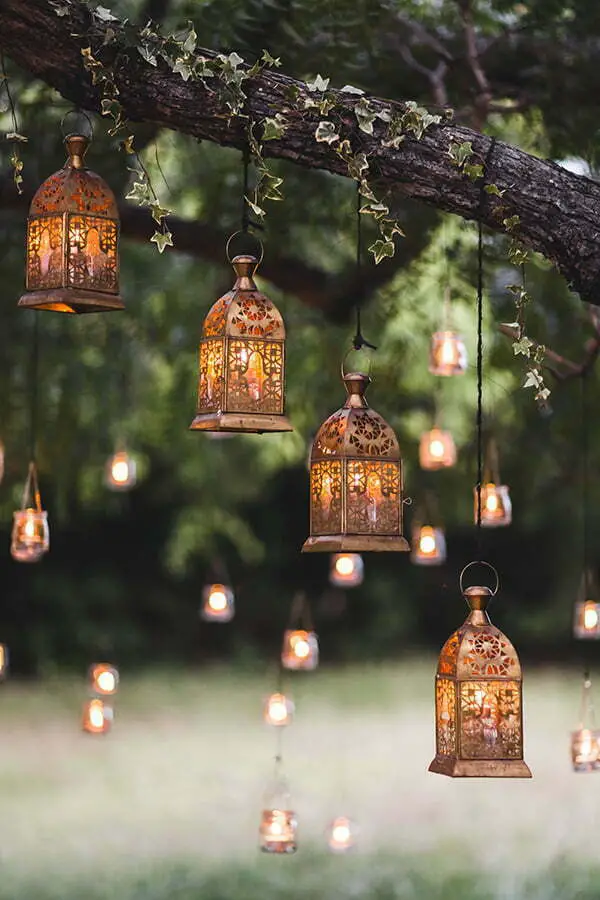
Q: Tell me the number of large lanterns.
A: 4